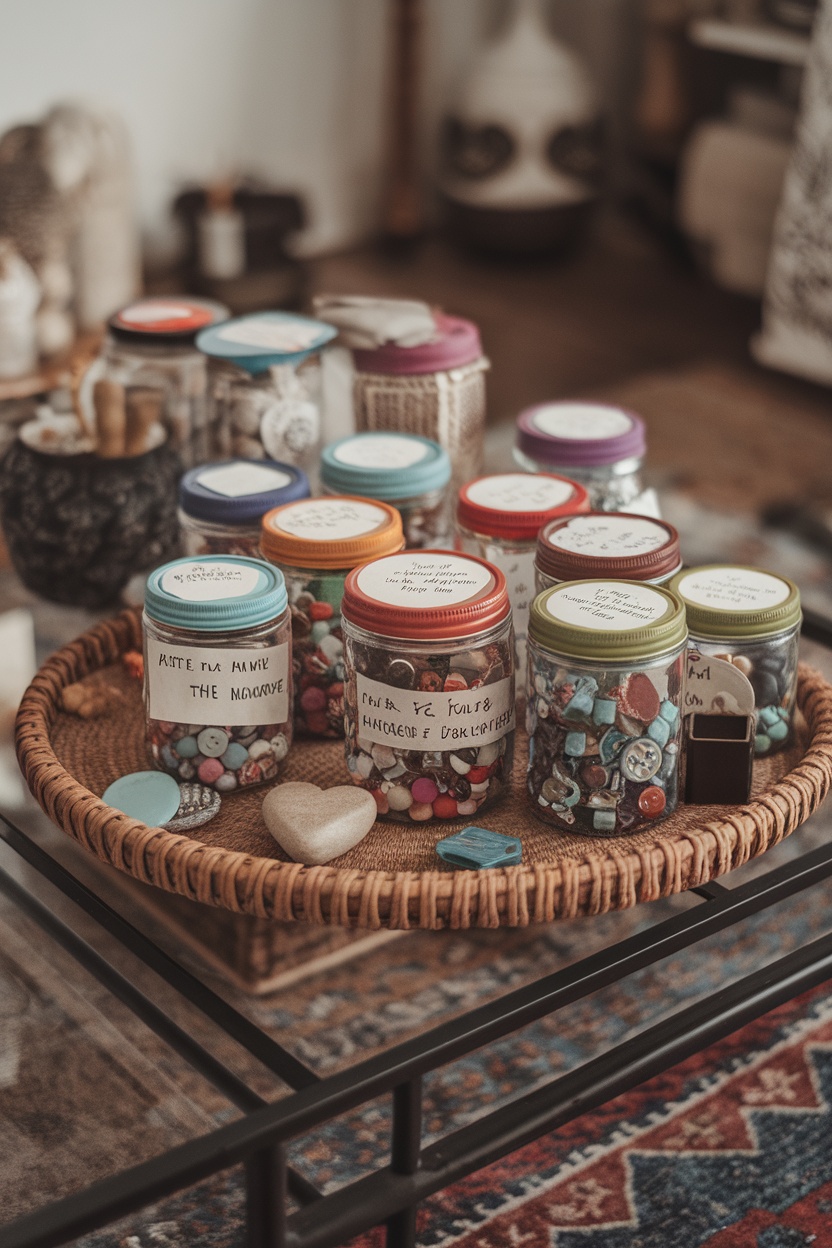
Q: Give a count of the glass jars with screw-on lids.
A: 13